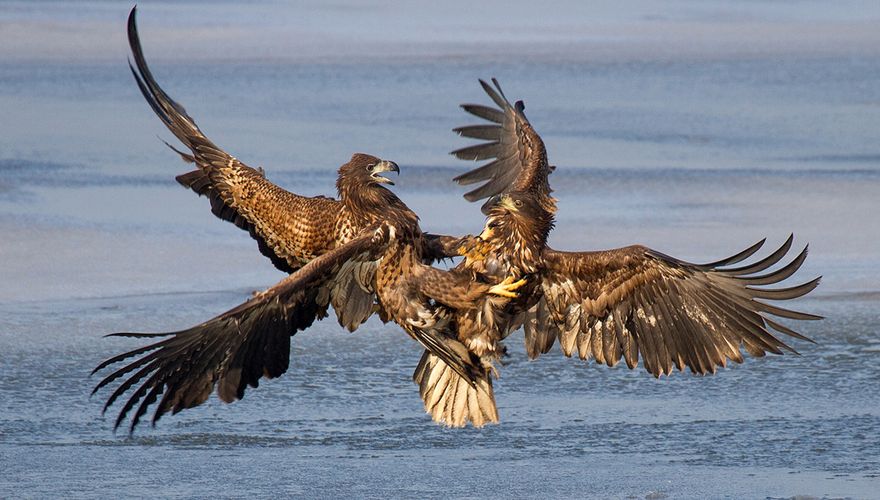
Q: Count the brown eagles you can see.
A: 2